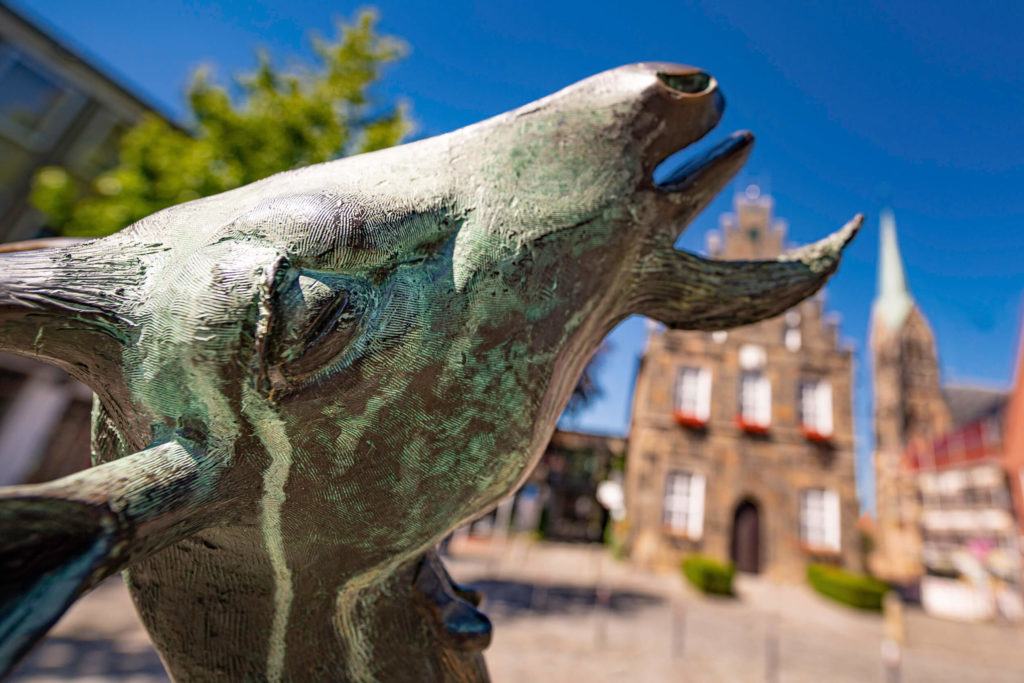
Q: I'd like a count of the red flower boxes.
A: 3